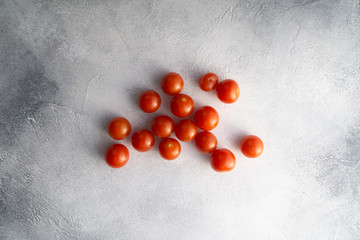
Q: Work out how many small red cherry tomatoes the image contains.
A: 15